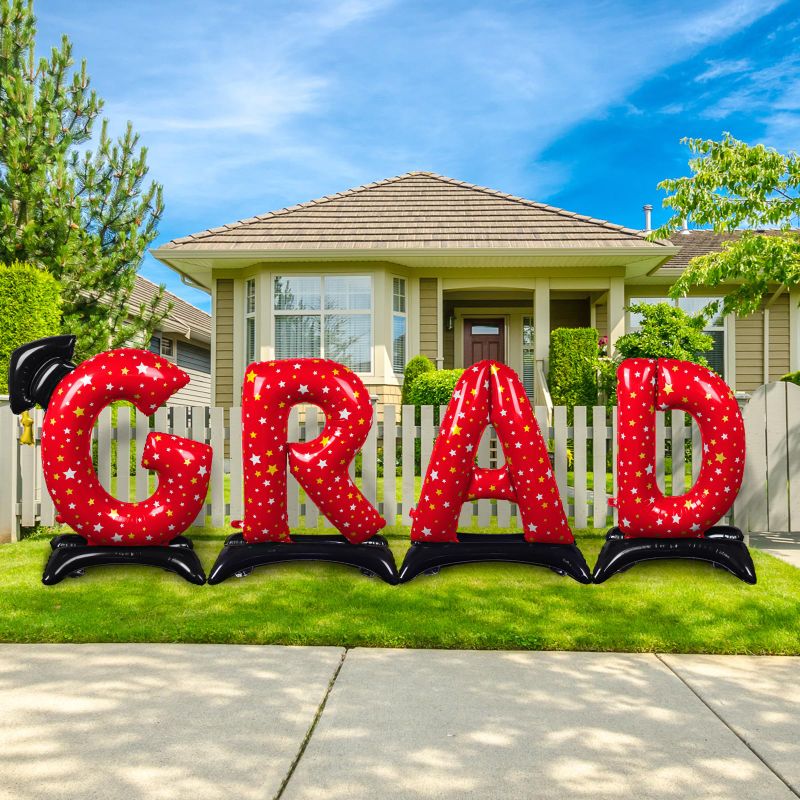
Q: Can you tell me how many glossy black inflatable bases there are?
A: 4